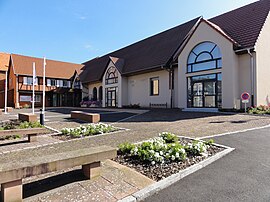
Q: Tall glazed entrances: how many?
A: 2